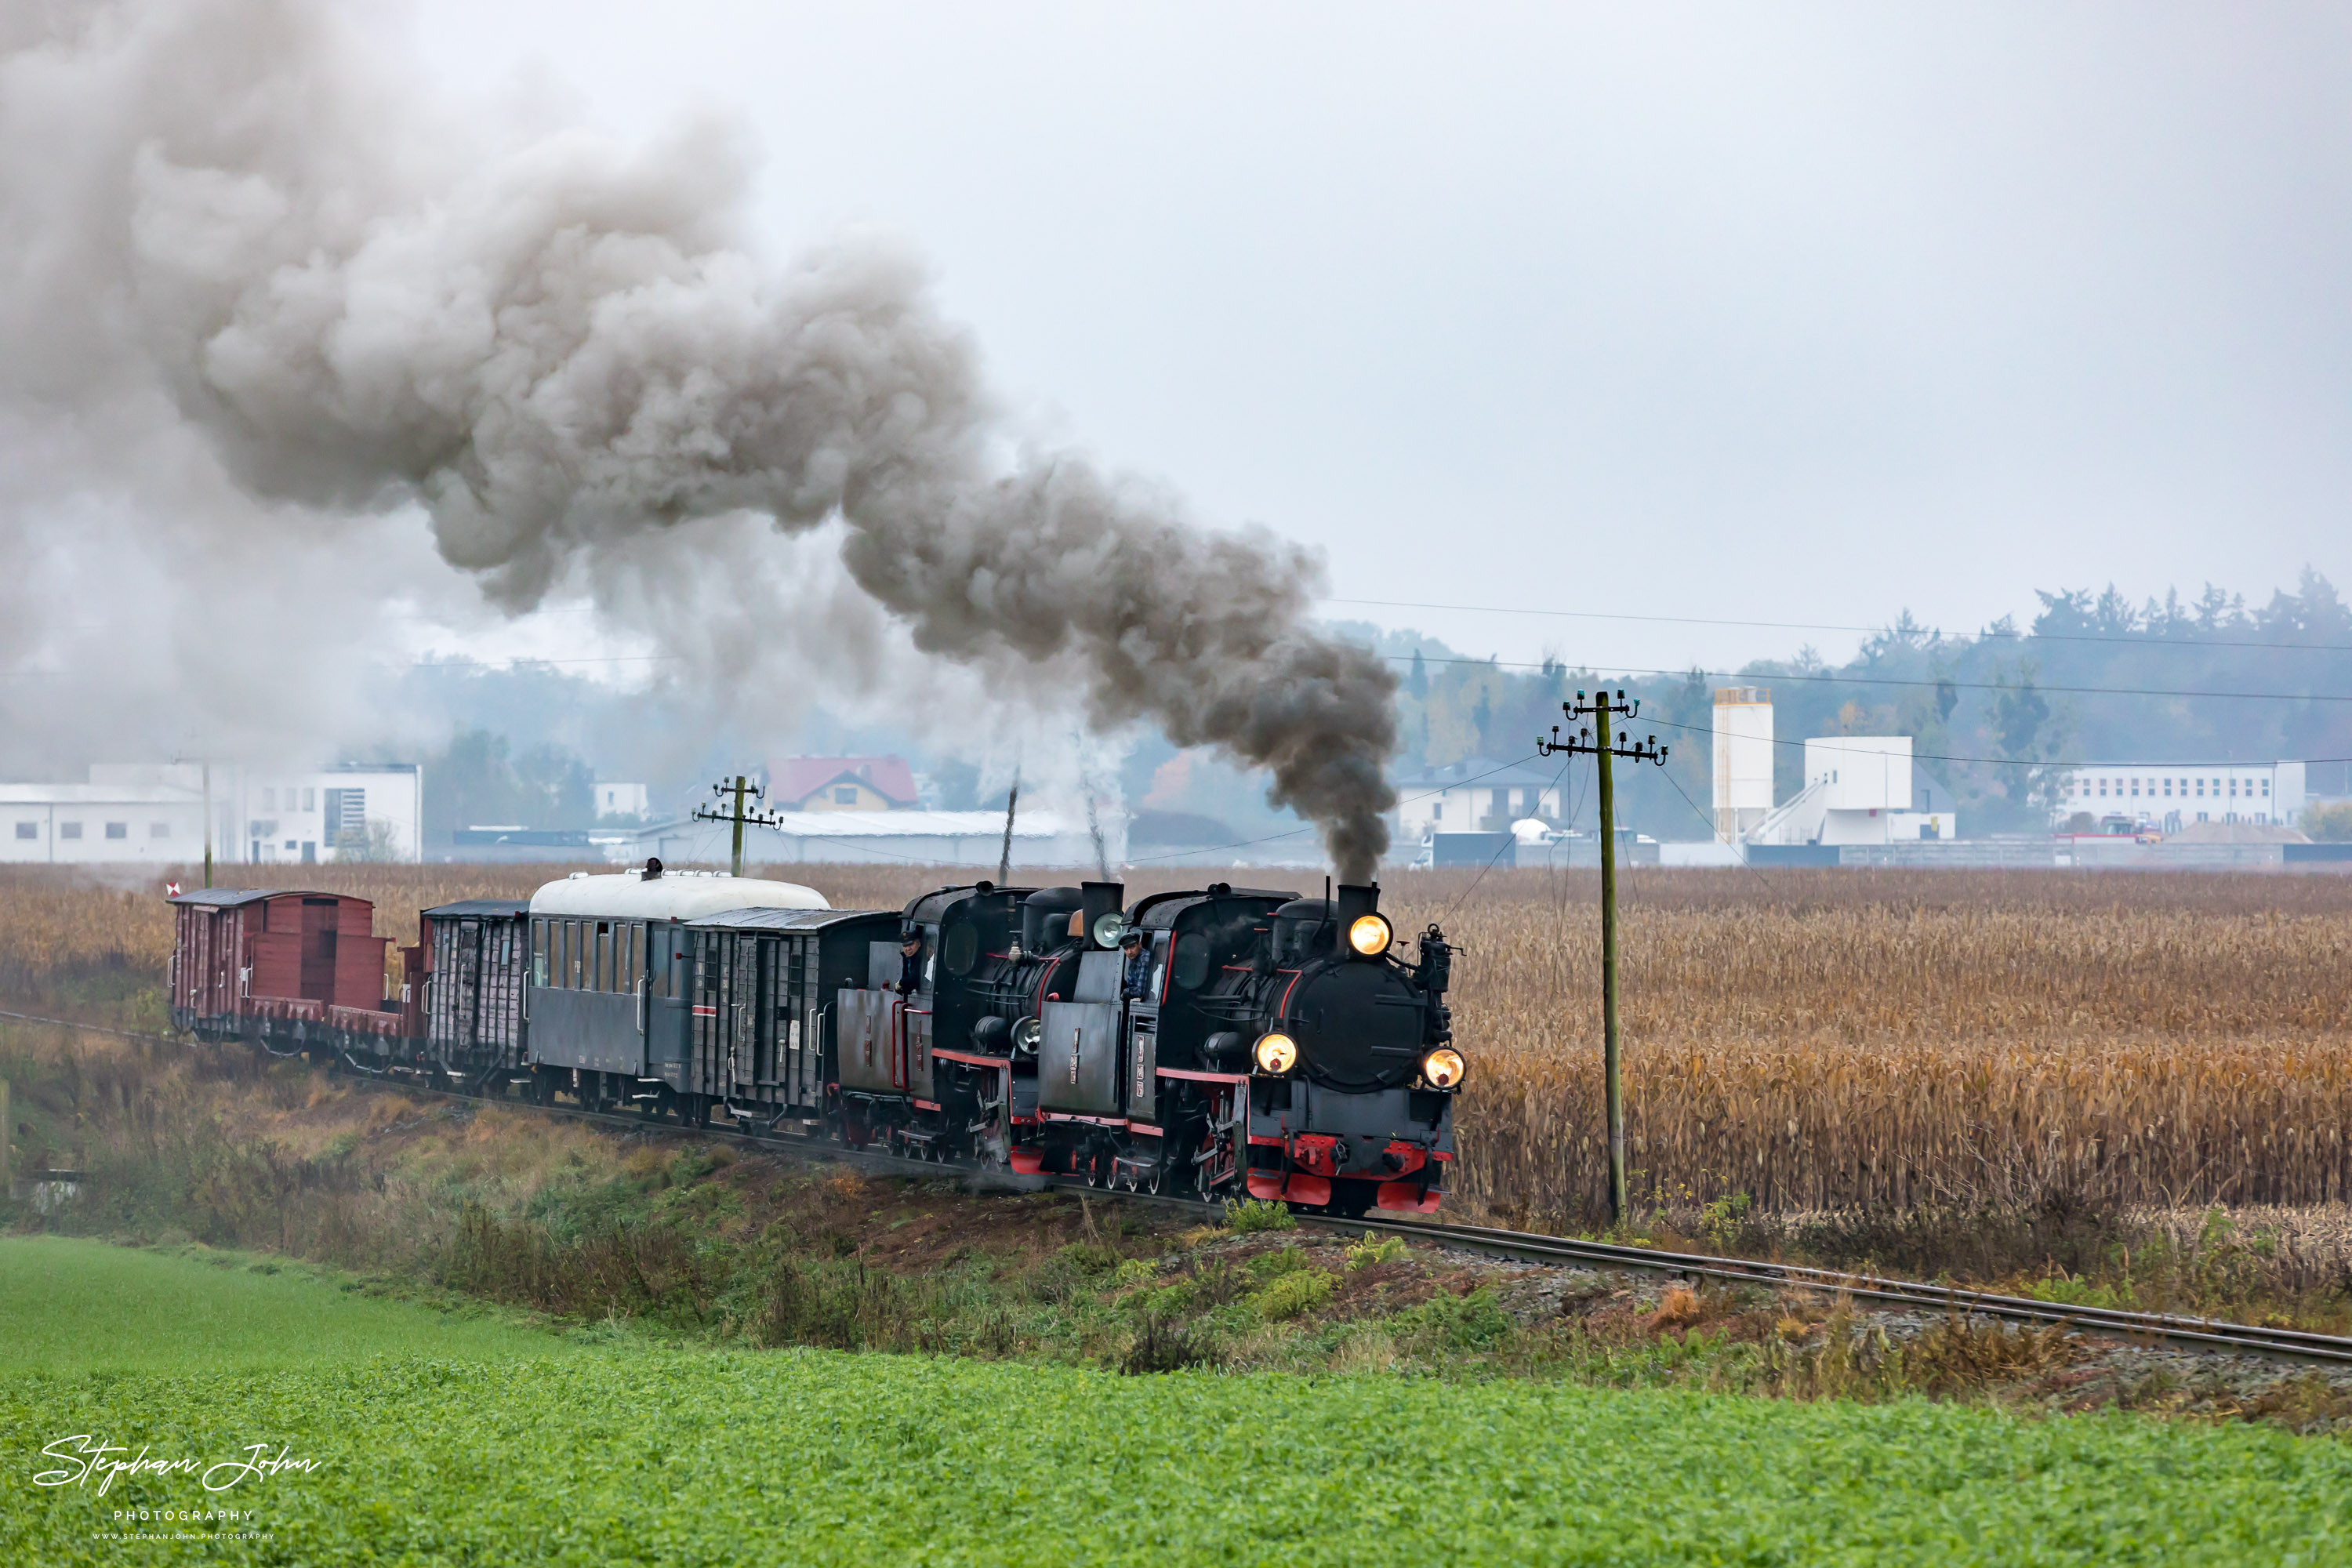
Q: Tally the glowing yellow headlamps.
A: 3